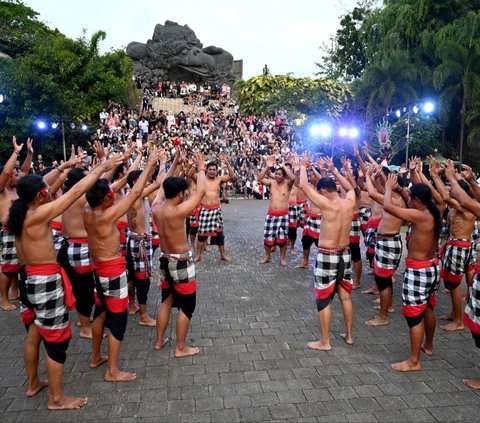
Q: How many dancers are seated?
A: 0